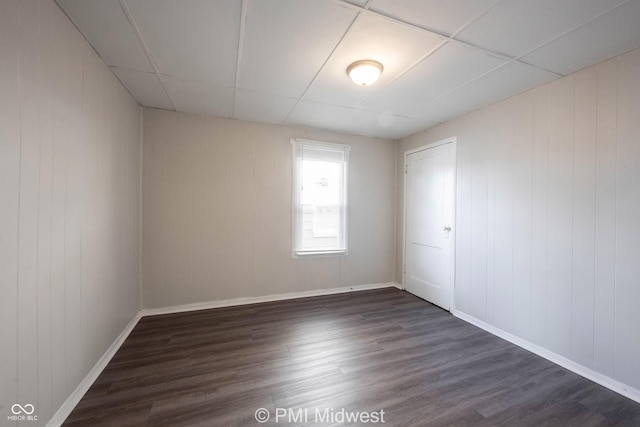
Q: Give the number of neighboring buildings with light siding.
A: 1